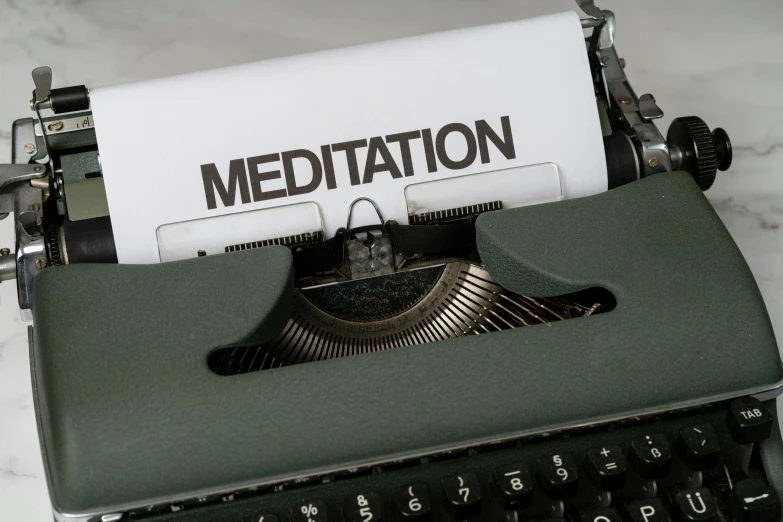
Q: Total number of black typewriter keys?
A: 15